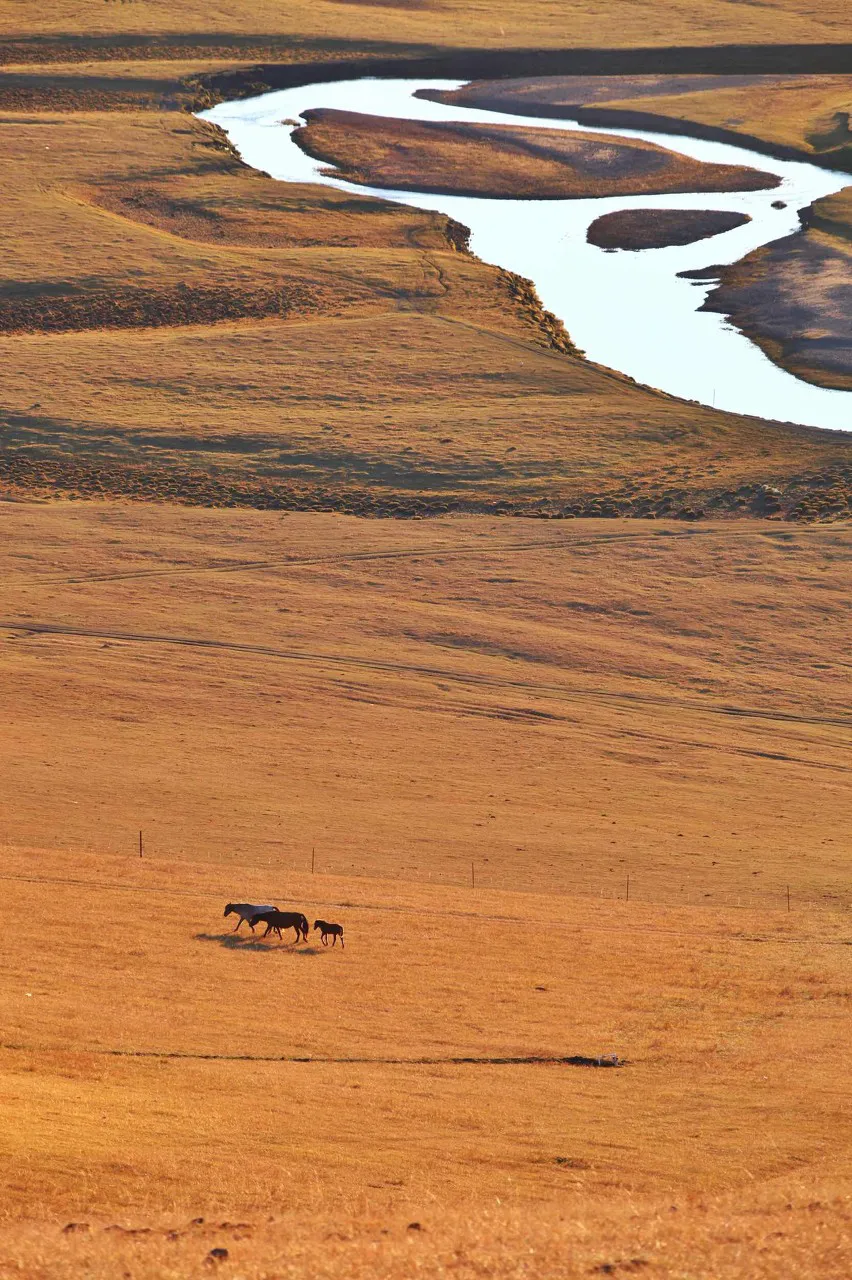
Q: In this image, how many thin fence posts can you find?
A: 5